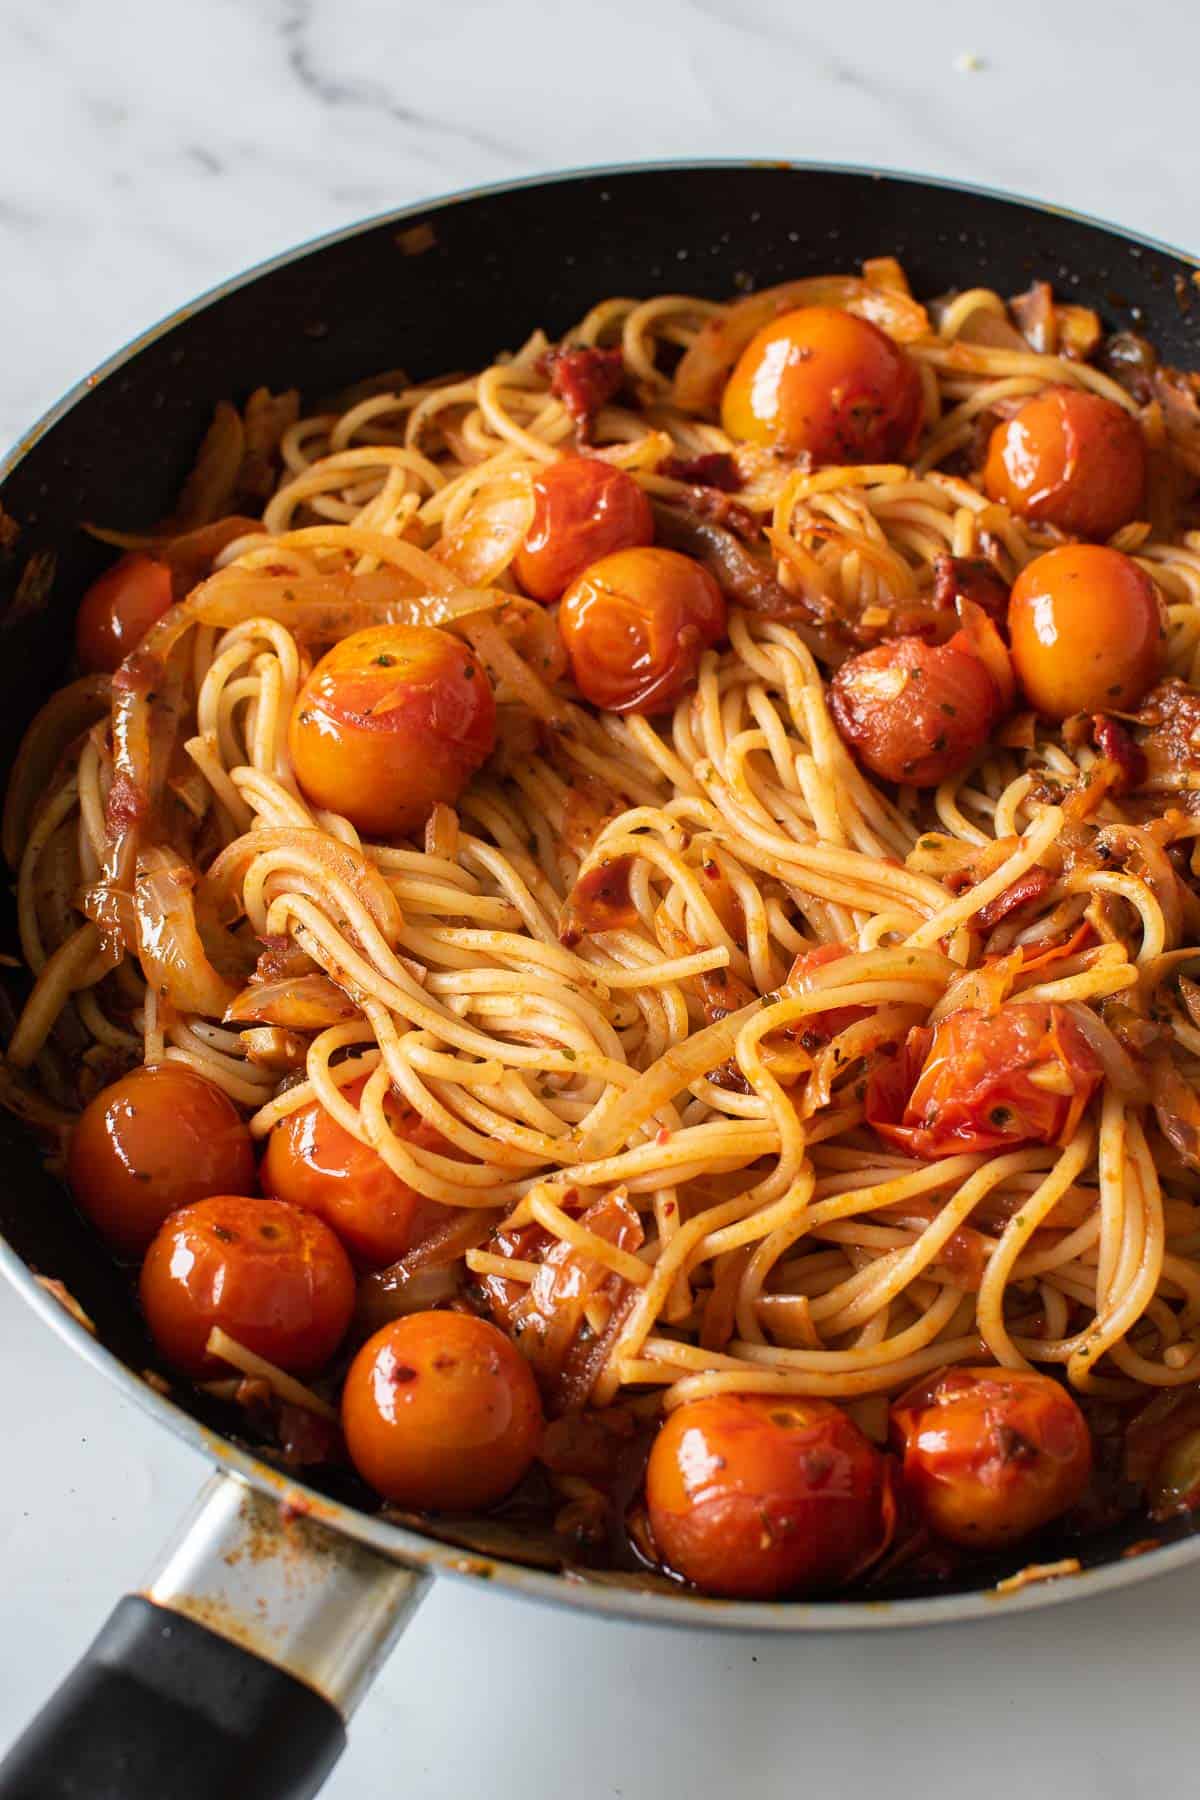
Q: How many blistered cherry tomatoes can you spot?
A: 15